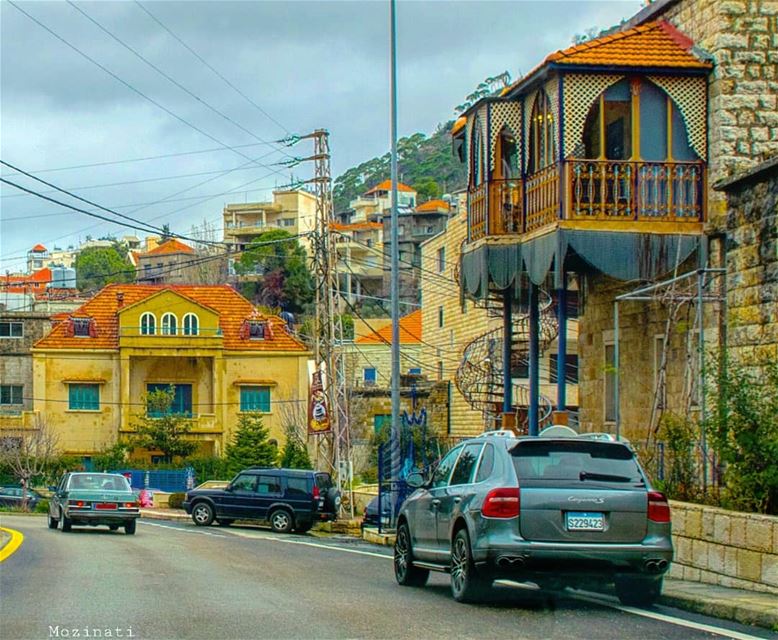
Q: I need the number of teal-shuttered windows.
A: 3